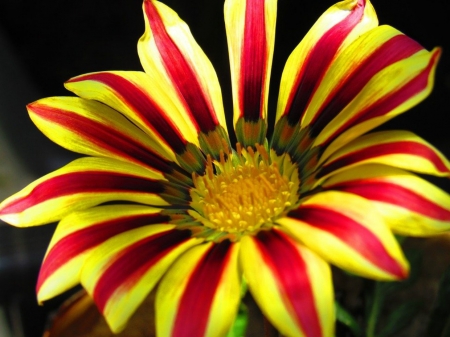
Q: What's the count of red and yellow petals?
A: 15